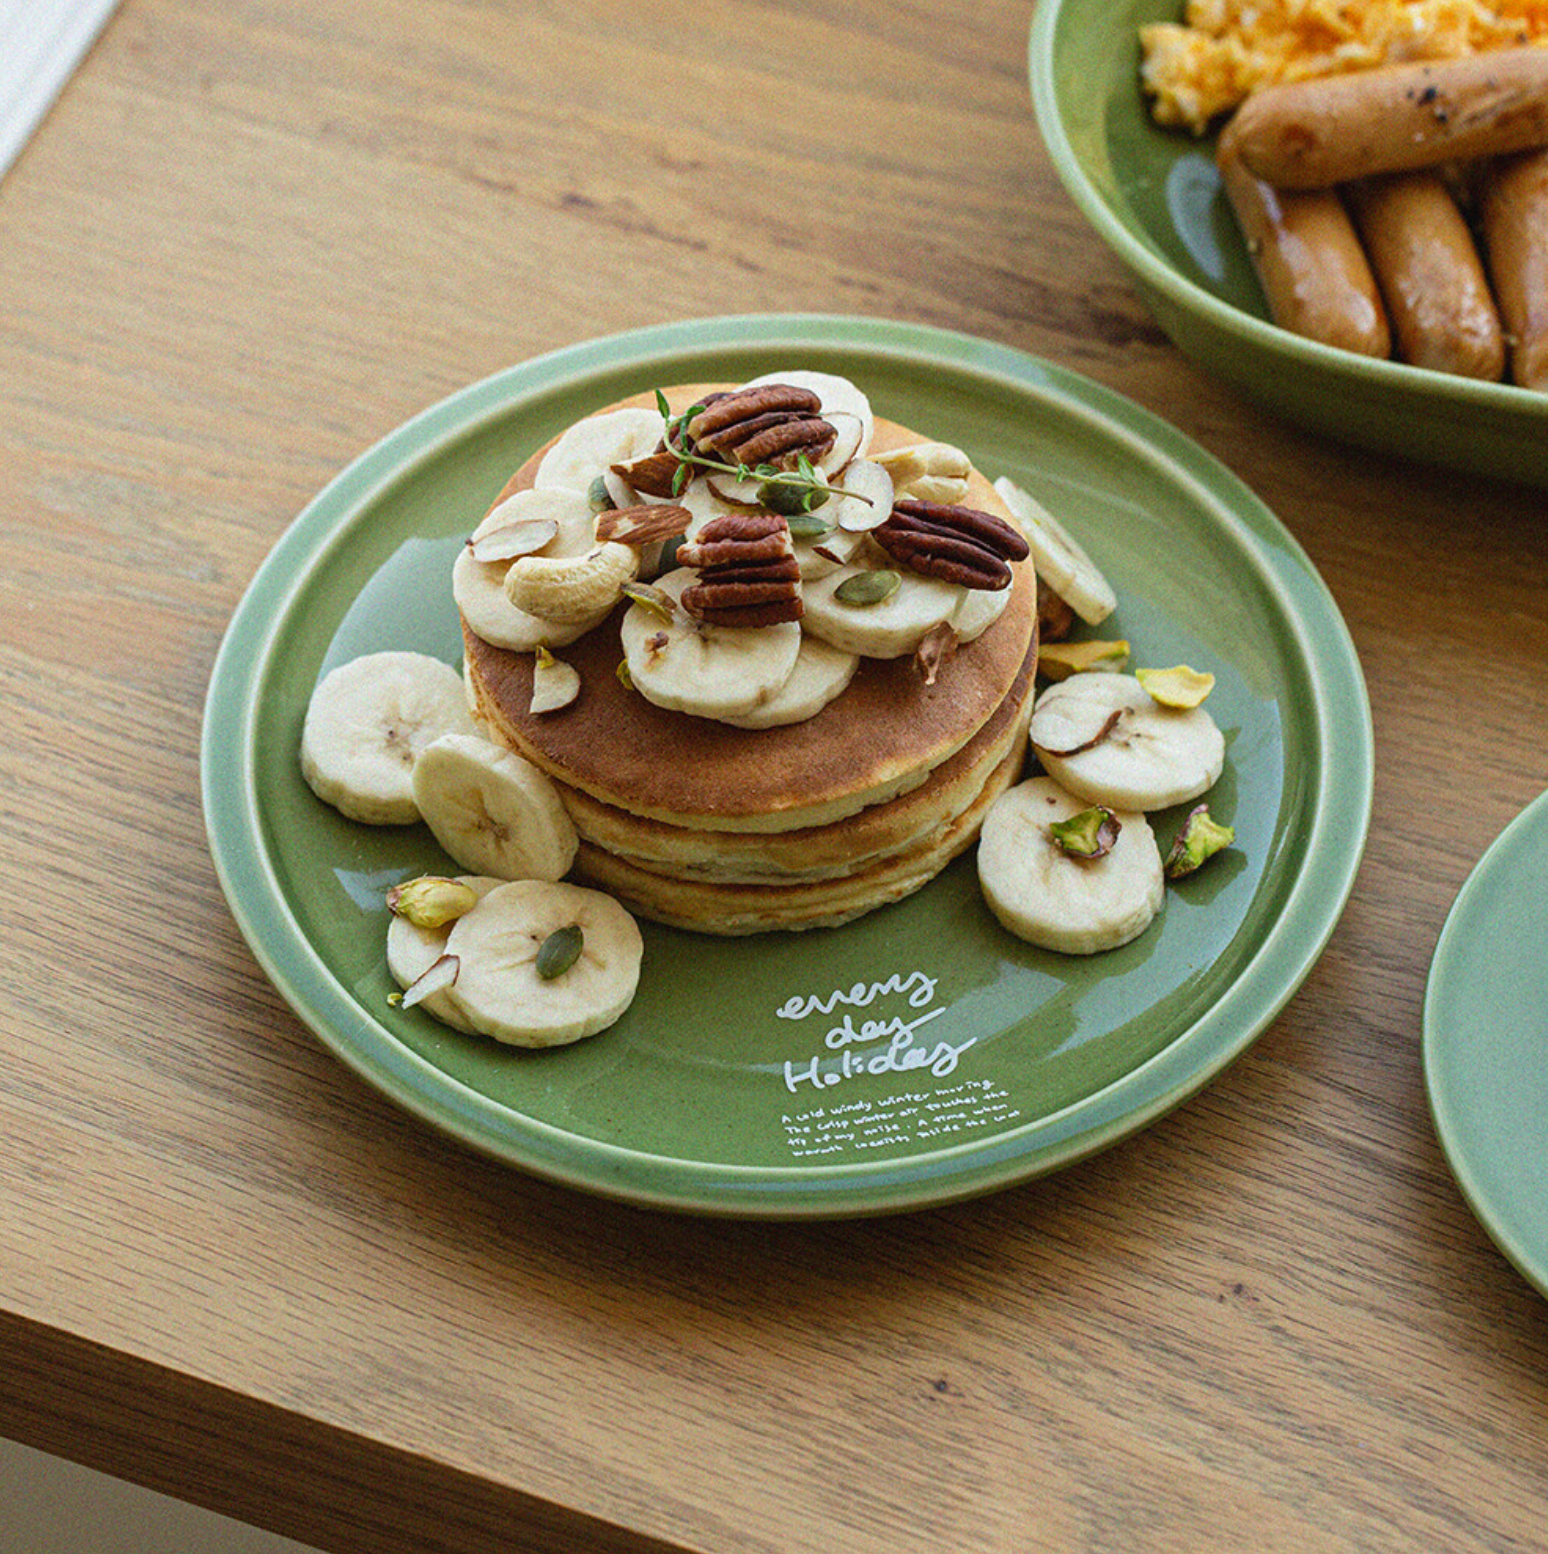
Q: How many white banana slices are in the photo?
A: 15